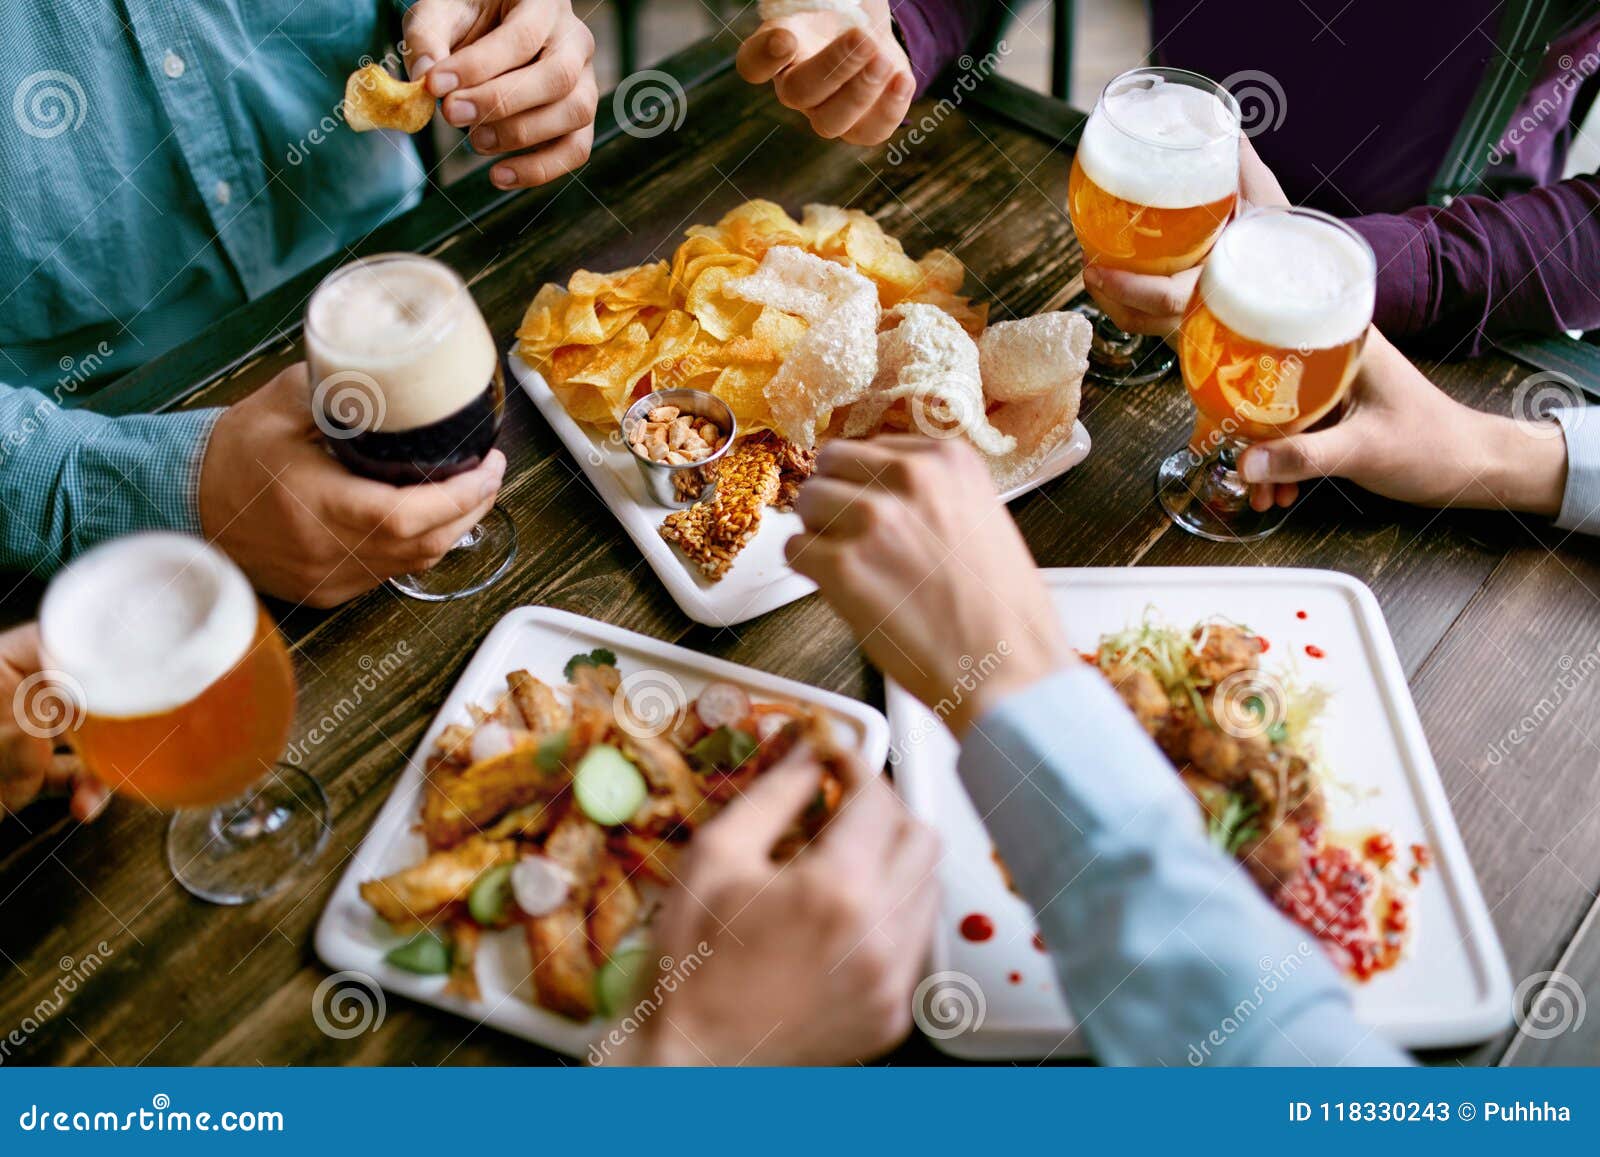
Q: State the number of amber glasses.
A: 3